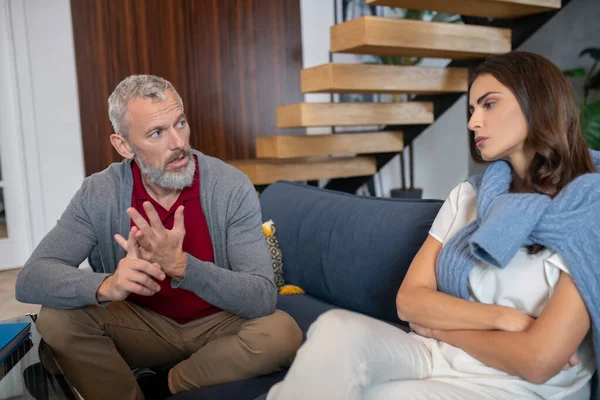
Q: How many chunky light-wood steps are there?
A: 6